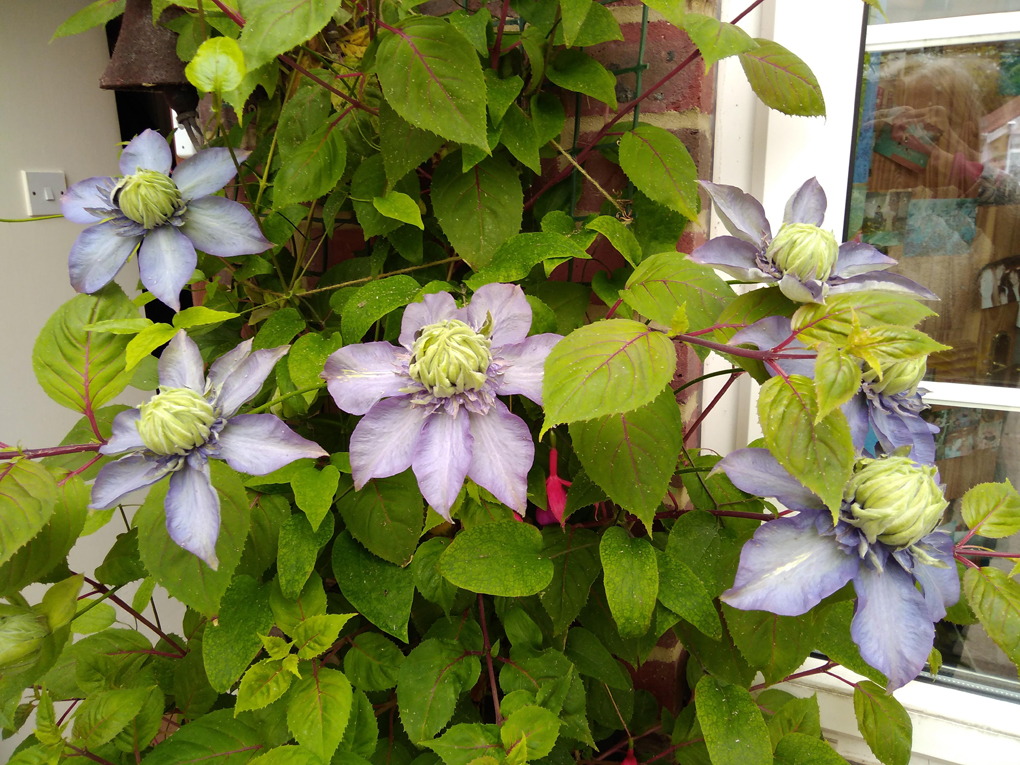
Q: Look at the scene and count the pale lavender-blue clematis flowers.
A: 6